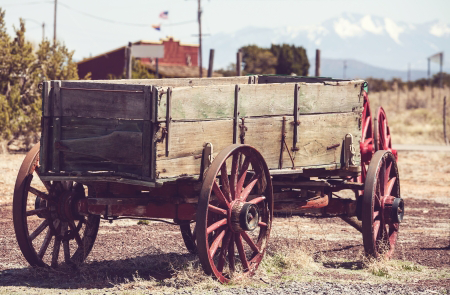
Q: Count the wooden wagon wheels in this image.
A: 6